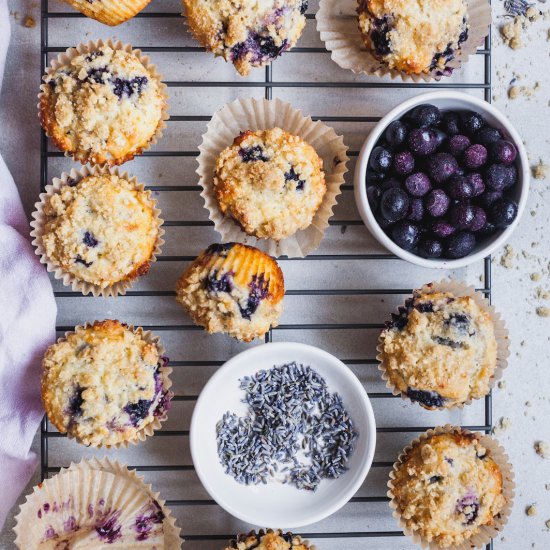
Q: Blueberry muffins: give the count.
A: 11